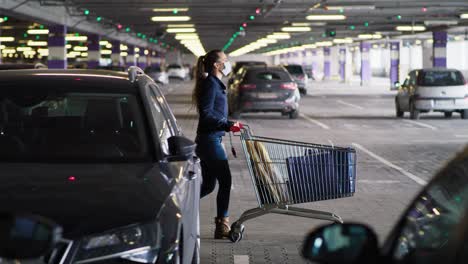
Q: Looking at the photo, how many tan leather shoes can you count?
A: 1